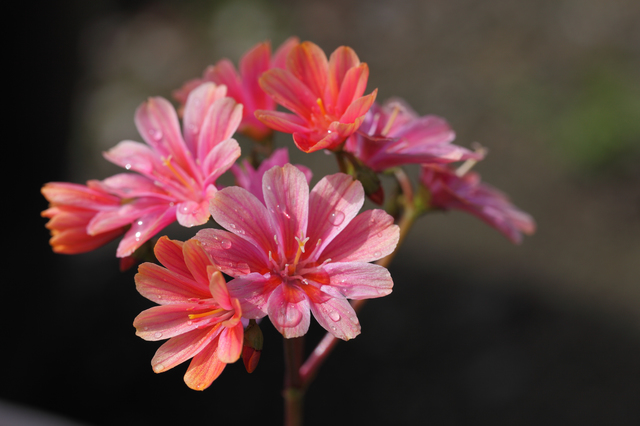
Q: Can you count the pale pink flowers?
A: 2